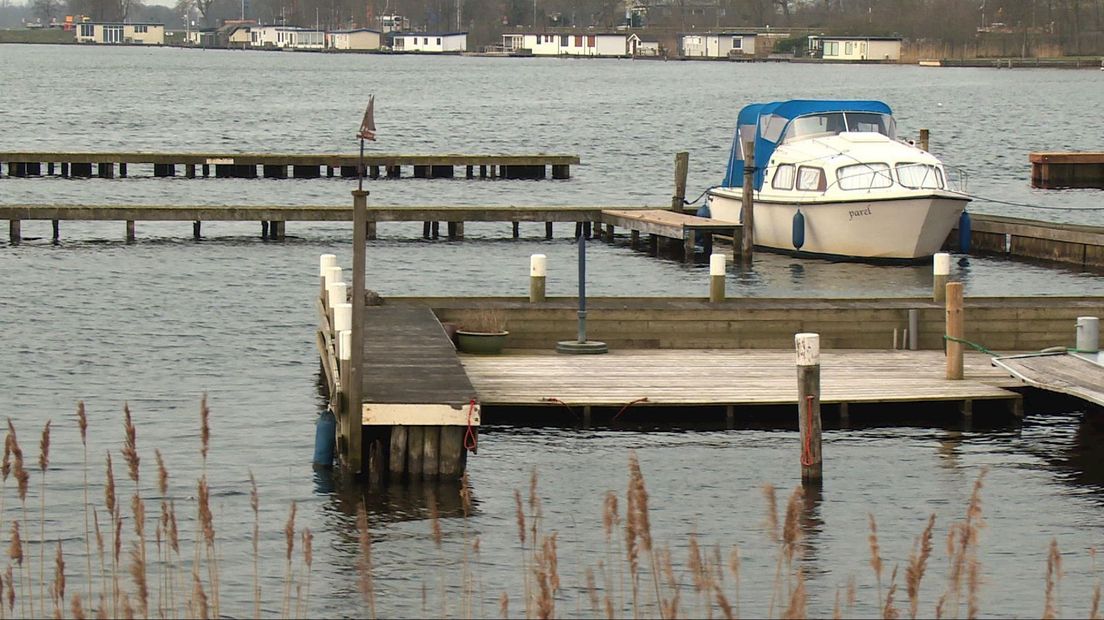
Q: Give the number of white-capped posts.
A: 9